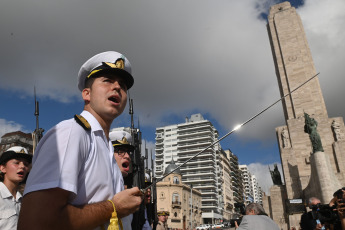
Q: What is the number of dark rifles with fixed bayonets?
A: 5